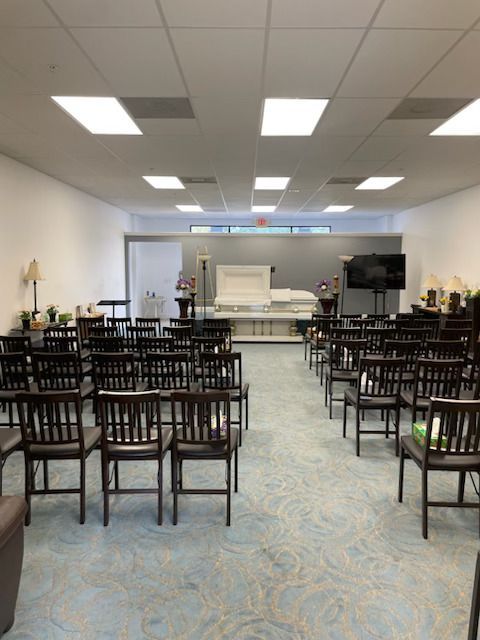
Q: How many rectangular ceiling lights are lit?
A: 9